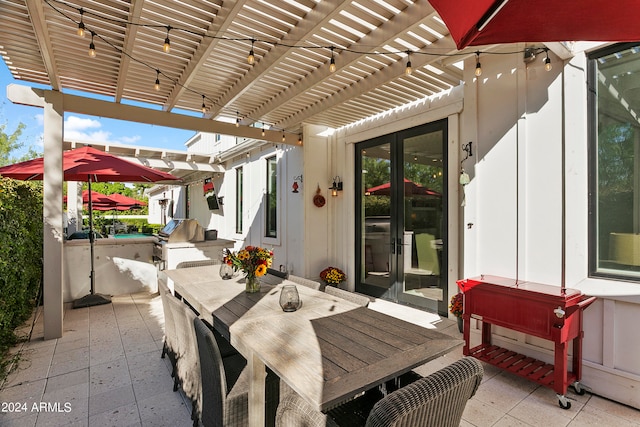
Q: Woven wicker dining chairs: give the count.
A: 10